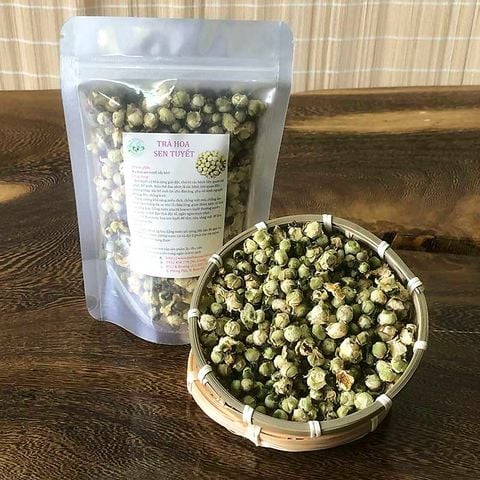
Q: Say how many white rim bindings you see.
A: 11